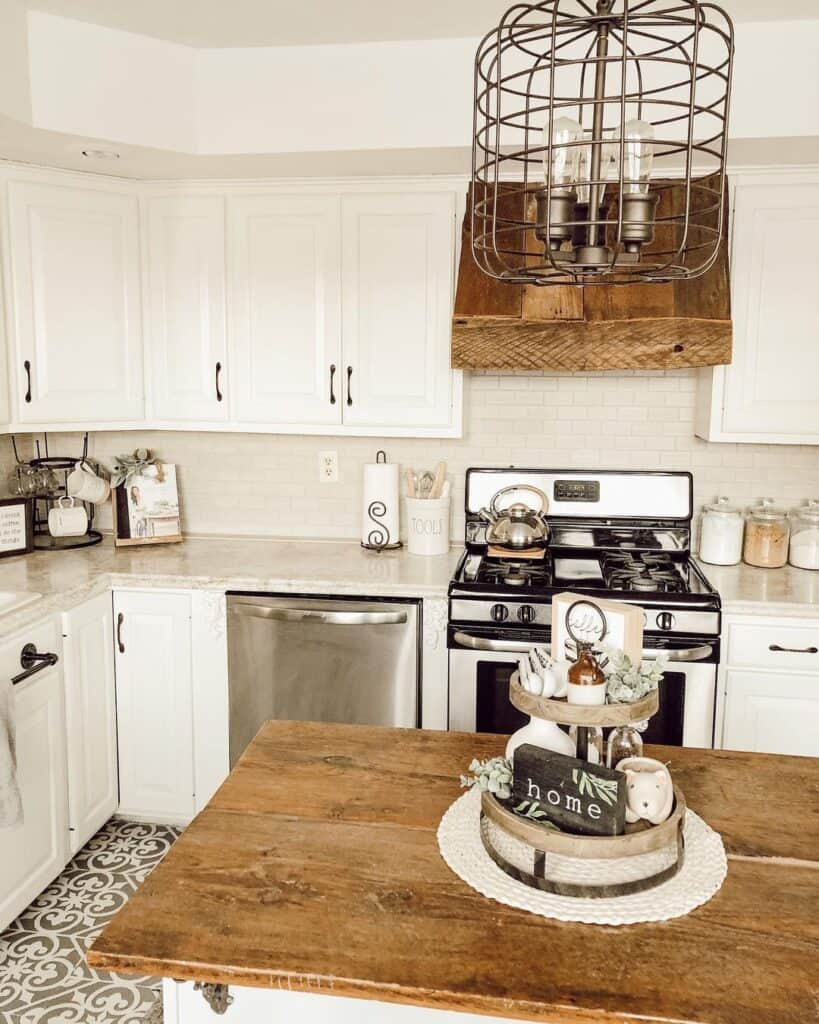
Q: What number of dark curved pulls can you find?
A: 6